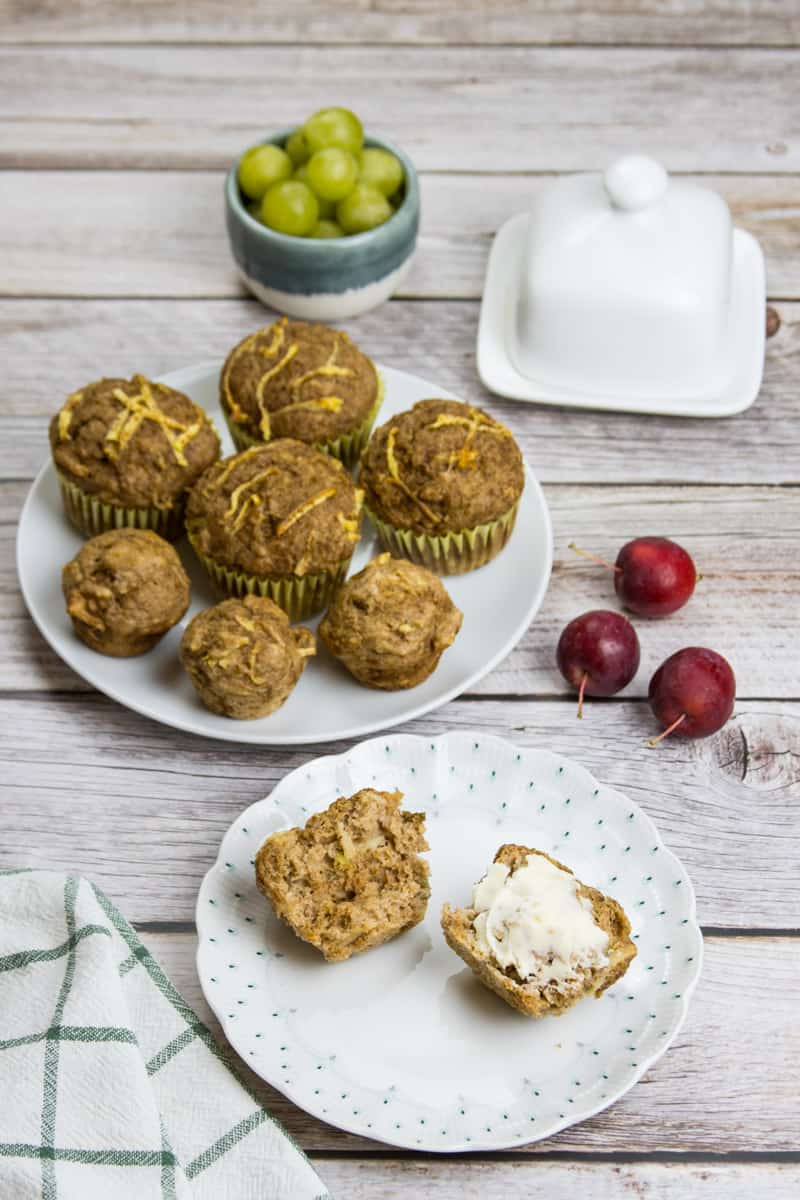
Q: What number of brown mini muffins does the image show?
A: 3